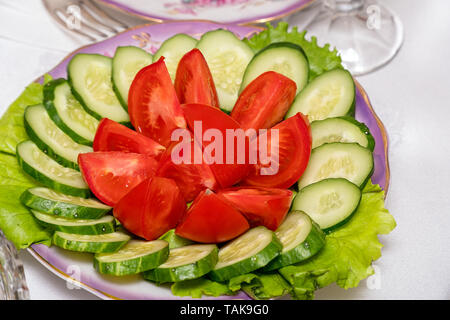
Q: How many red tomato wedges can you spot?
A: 11